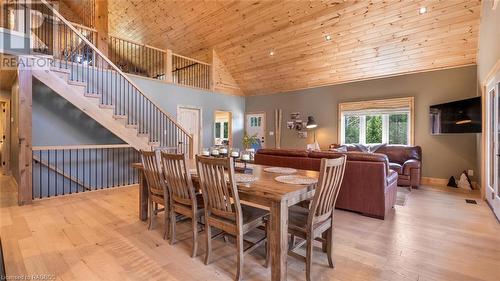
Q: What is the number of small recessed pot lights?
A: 3